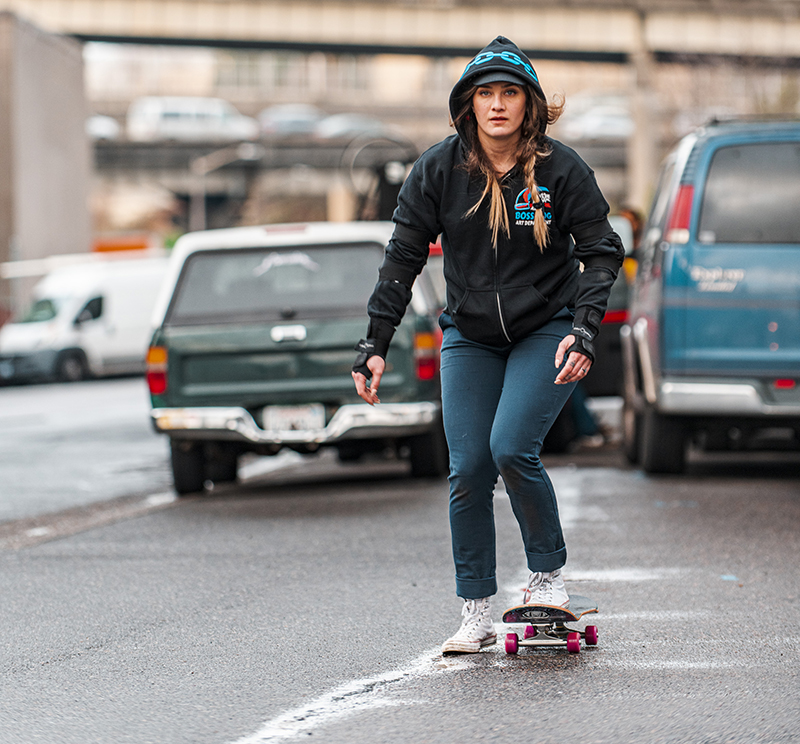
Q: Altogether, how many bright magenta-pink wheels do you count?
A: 4